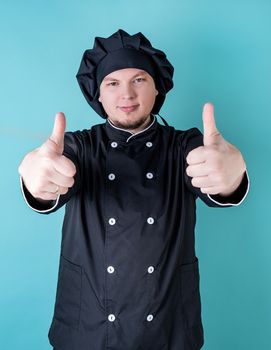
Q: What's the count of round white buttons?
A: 10